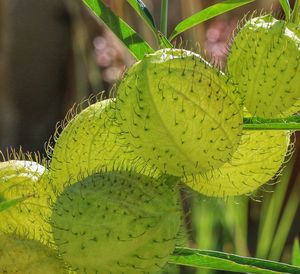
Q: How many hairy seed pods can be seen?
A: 7